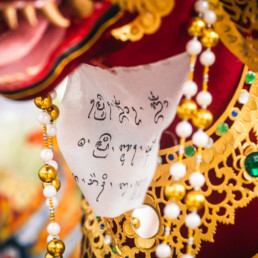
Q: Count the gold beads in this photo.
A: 12